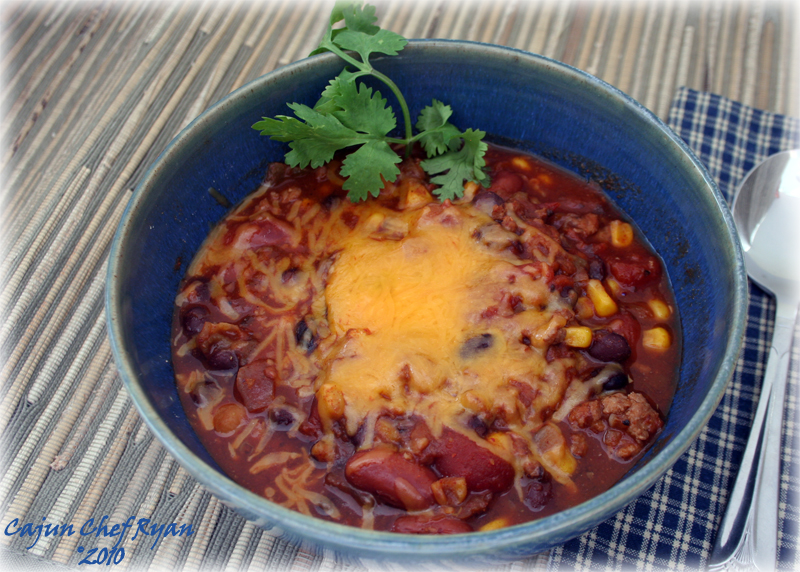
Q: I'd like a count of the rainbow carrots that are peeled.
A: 0